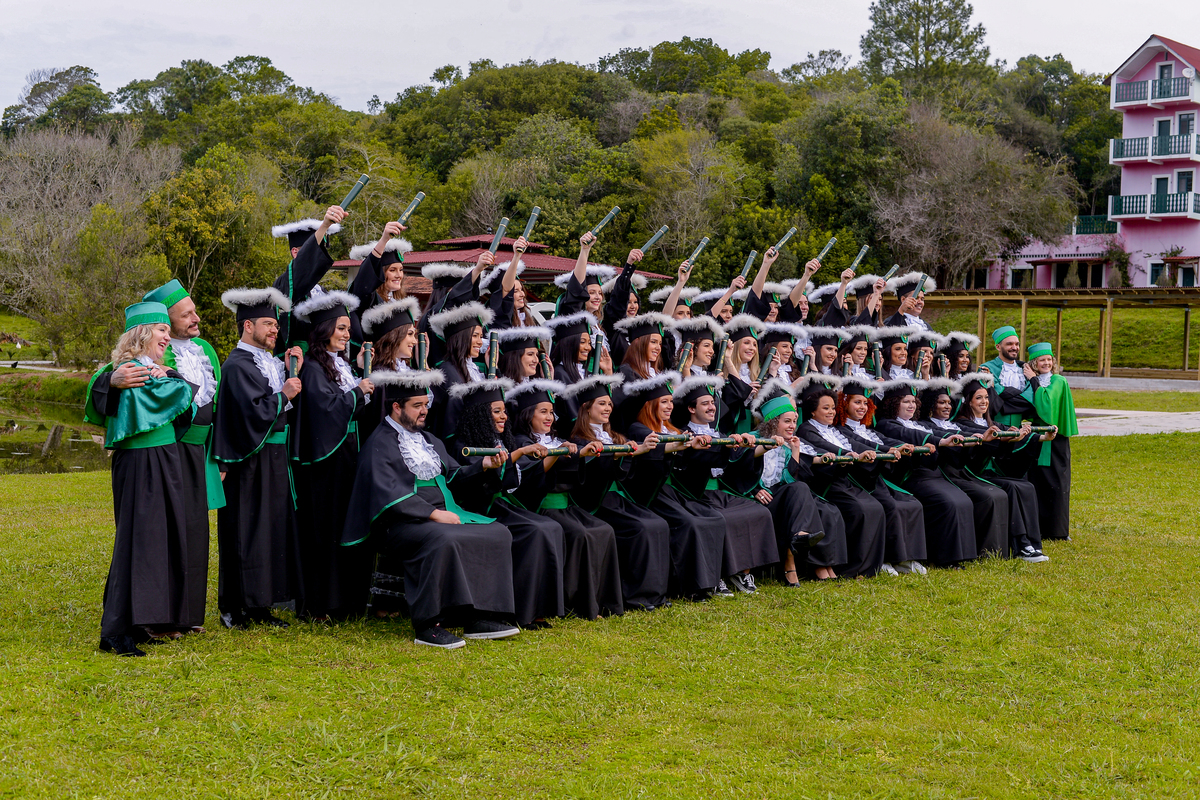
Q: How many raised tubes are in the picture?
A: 13